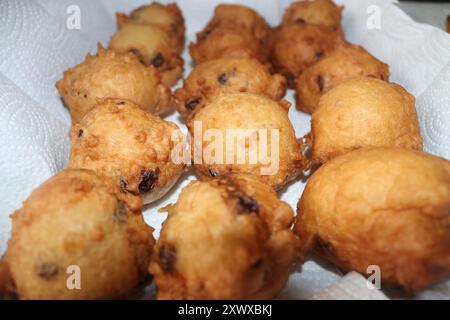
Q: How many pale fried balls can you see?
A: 15